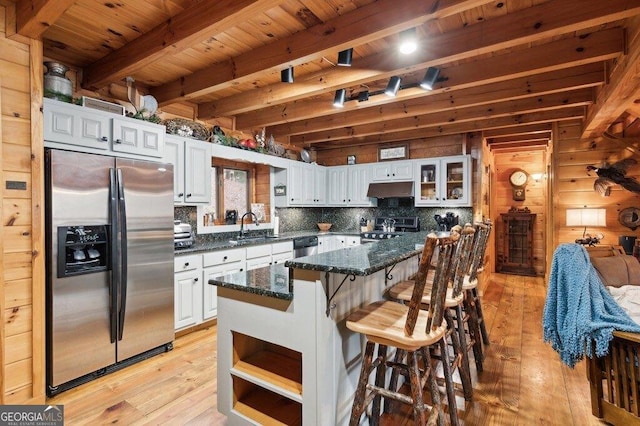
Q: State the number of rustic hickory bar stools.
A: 4